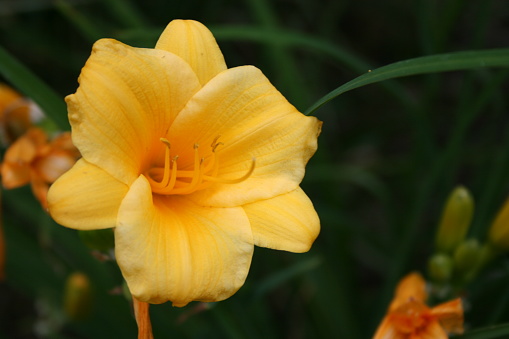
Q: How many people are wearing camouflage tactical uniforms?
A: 0